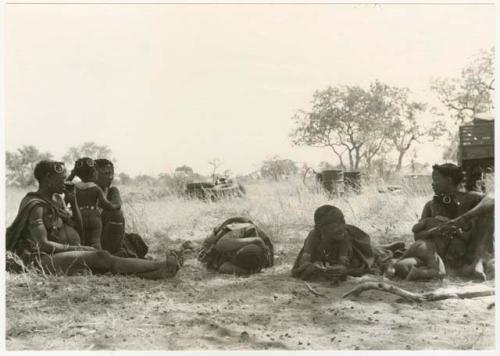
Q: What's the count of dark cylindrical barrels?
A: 2